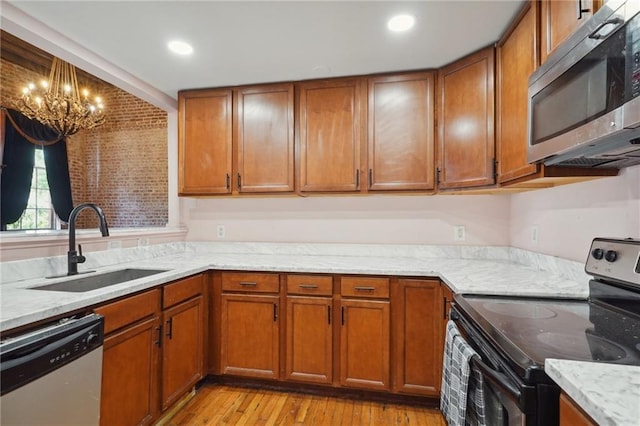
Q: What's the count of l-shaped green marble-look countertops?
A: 0